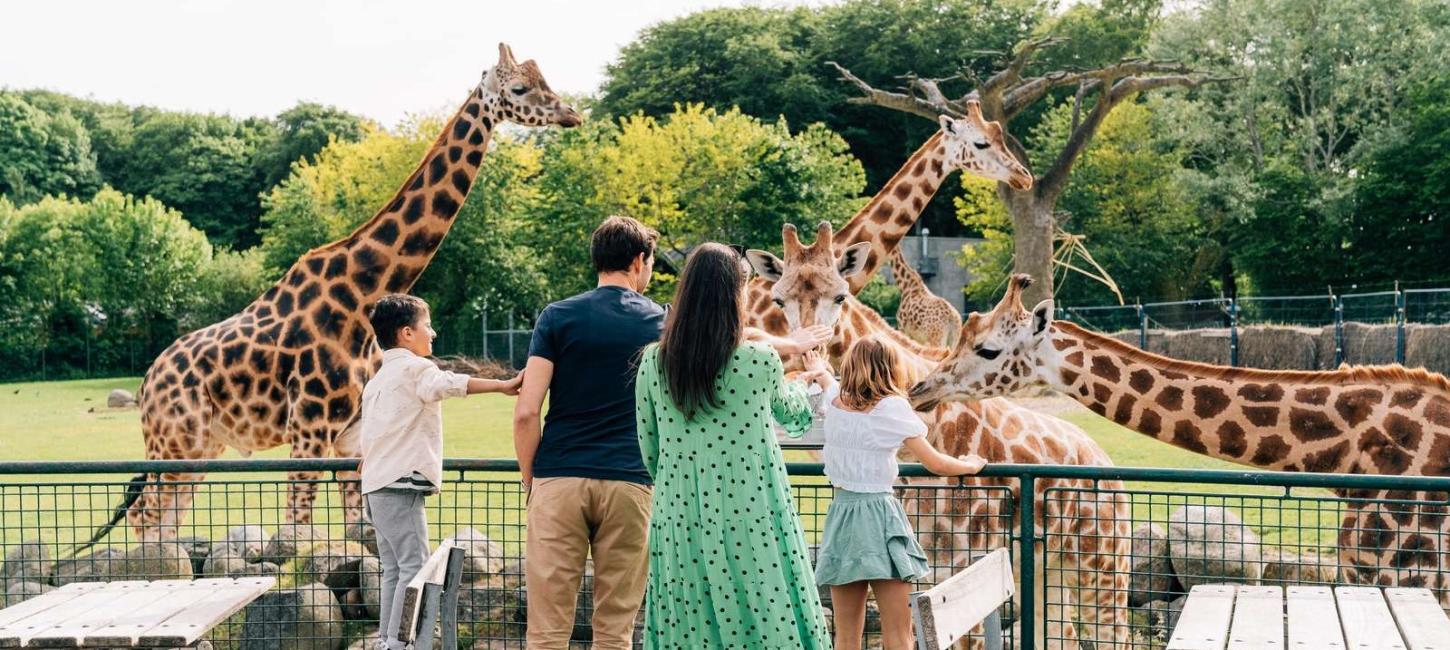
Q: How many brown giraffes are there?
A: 5